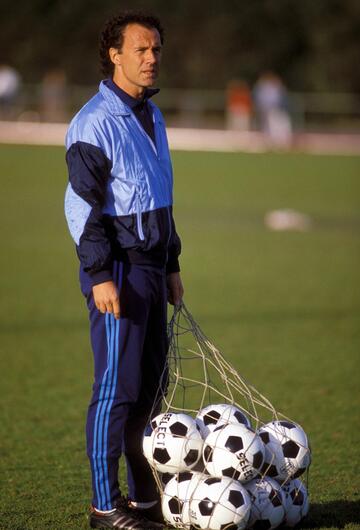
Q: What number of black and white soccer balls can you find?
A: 8